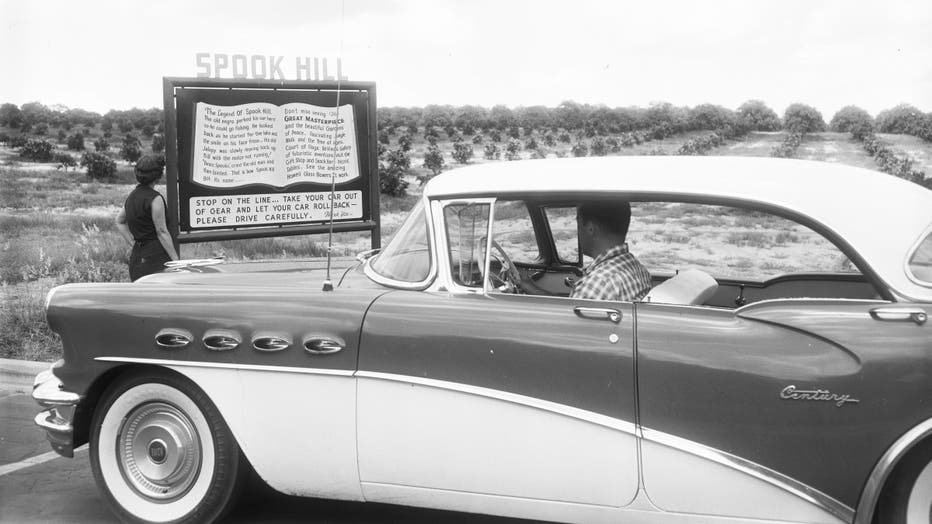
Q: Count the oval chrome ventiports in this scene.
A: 4